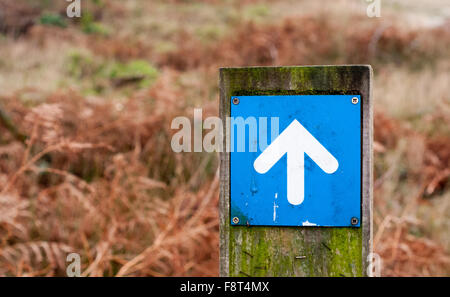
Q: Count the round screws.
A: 4